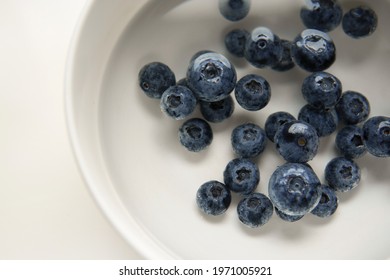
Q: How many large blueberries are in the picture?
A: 2